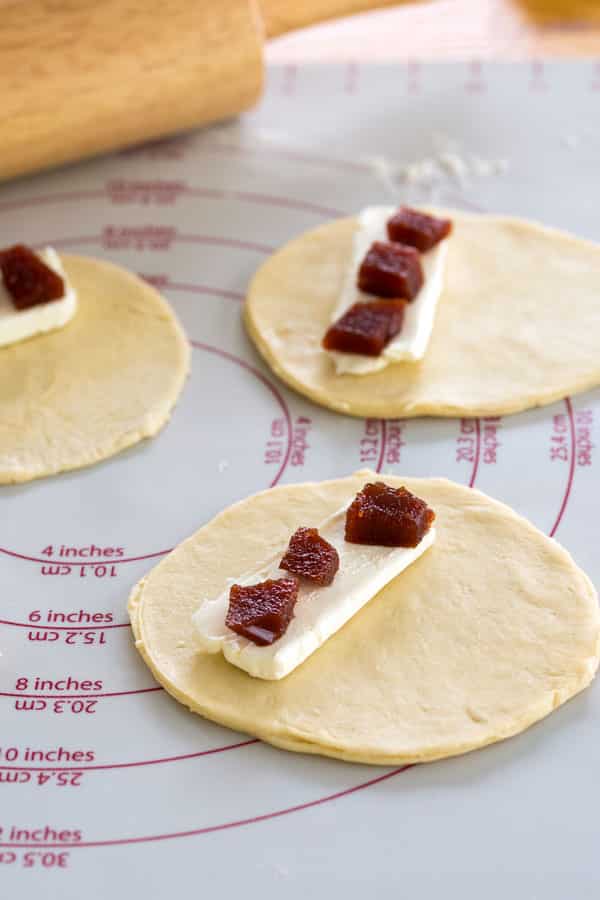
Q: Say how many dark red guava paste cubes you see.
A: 7